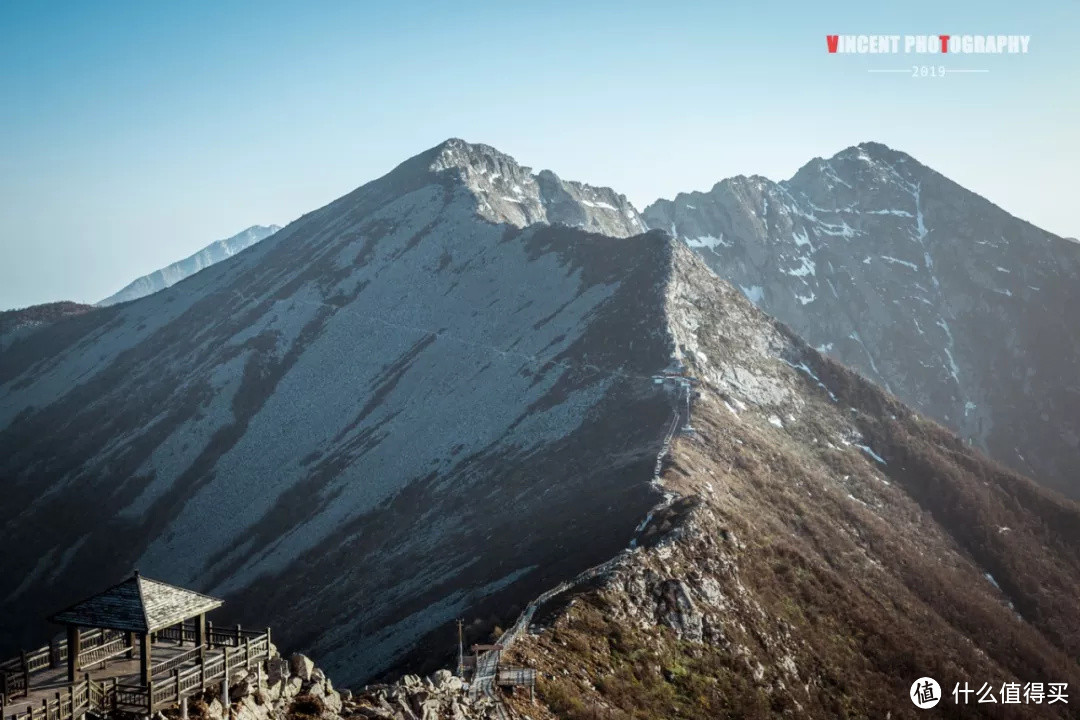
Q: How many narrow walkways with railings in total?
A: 1